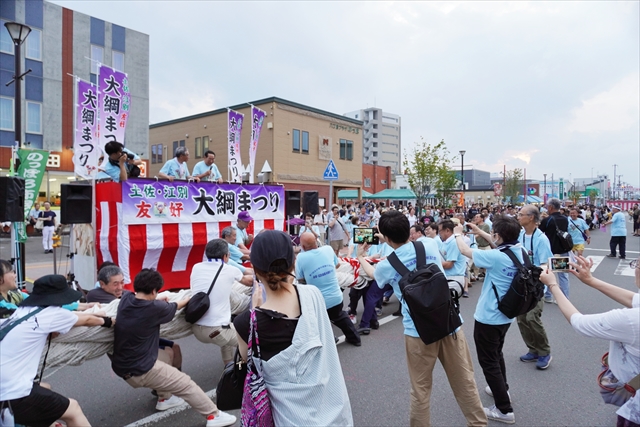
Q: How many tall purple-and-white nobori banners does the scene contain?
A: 4